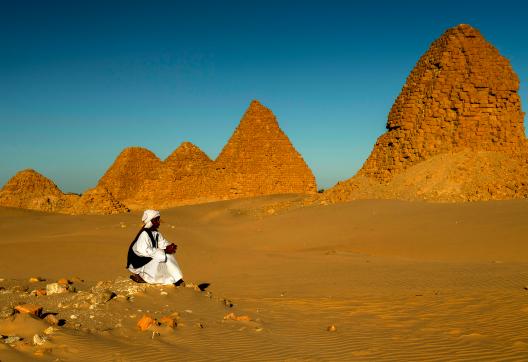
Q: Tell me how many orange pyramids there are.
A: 5